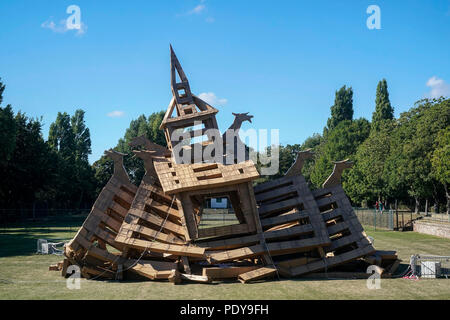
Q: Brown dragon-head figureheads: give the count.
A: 6